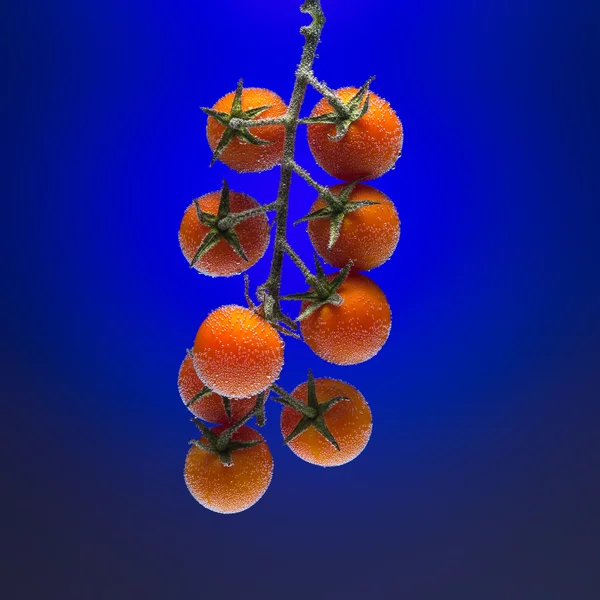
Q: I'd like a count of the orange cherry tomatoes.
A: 9